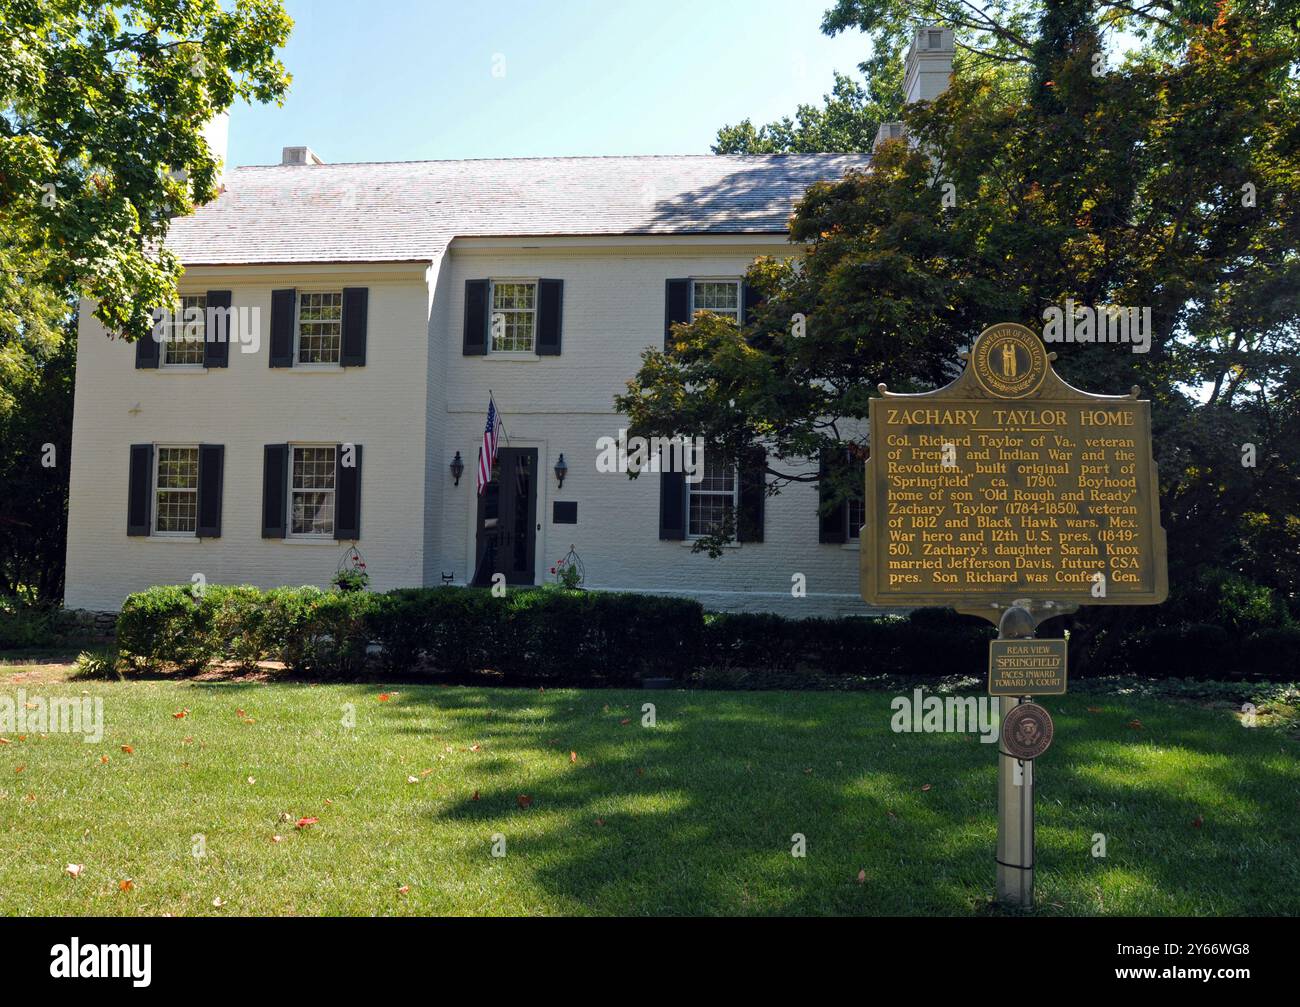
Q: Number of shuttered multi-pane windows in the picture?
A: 8